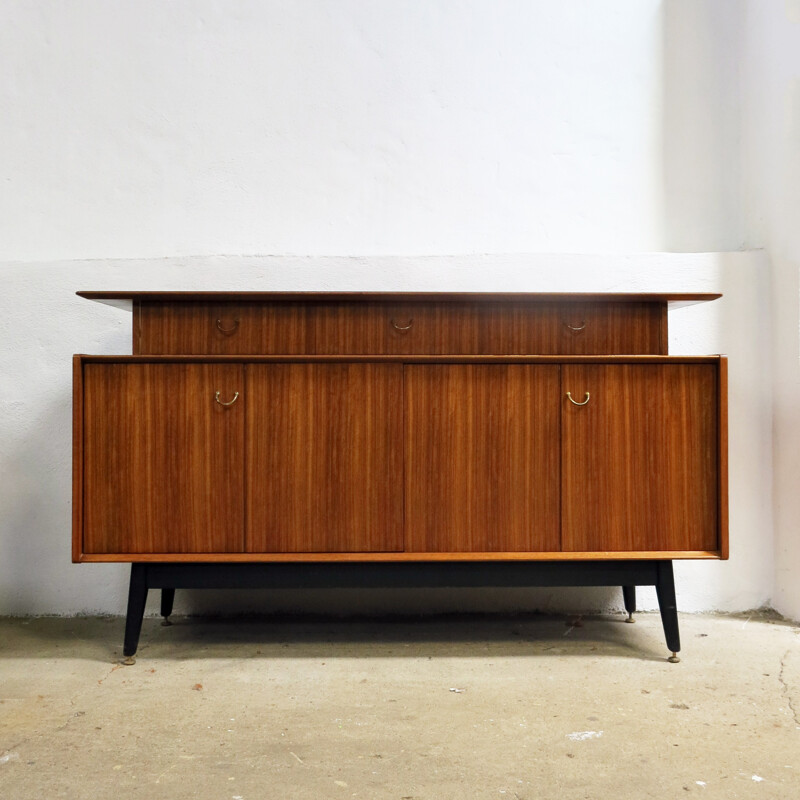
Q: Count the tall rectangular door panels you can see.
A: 4